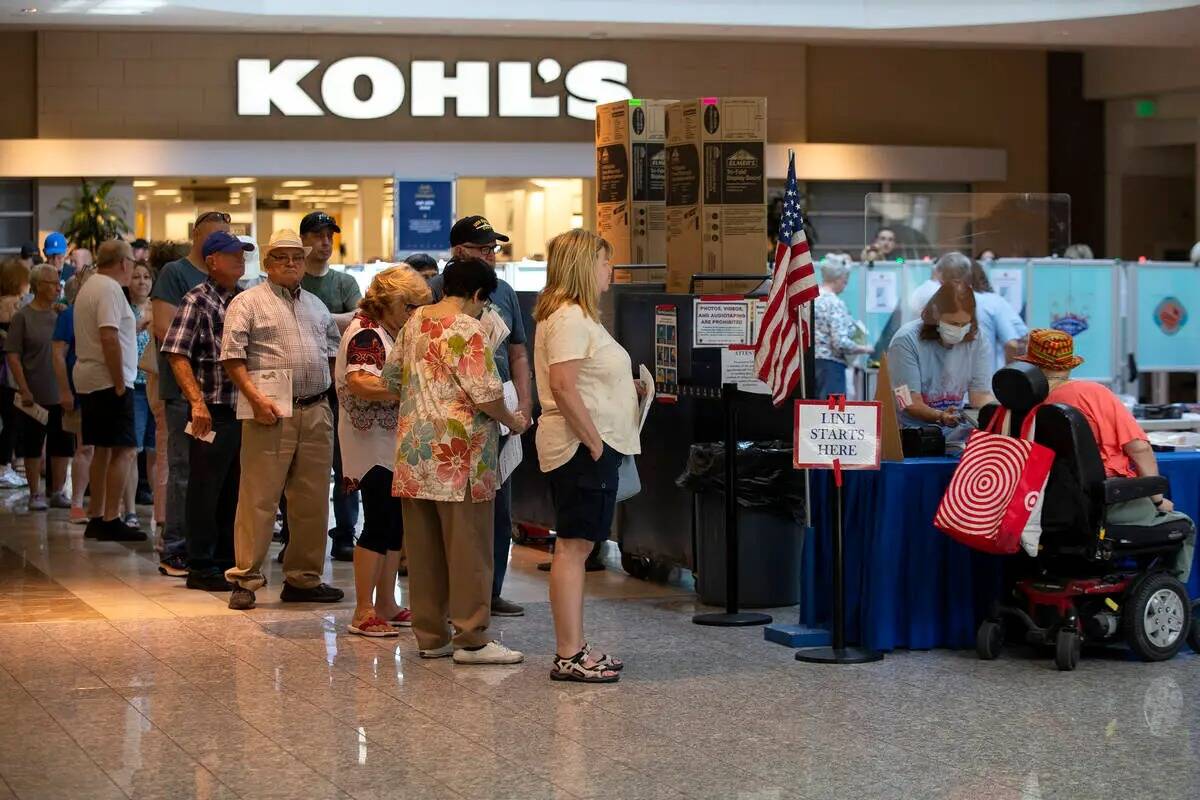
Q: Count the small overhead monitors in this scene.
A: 0